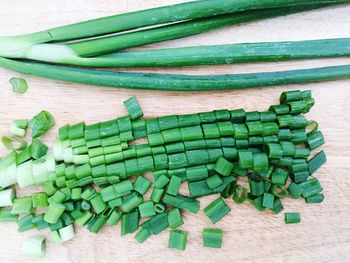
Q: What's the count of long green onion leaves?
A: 4